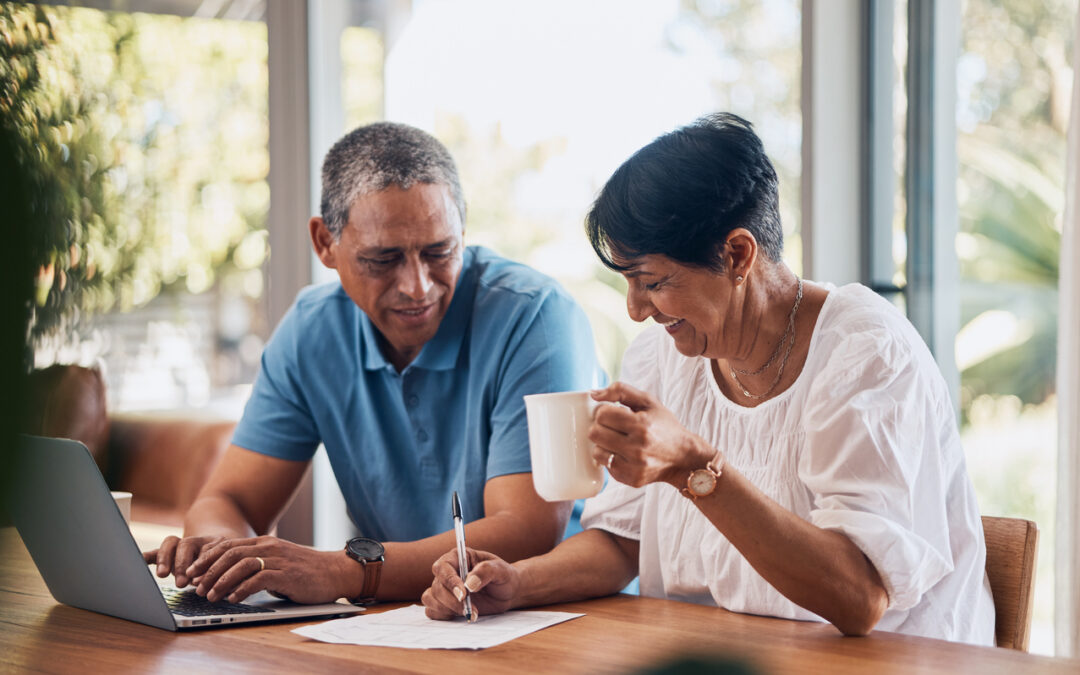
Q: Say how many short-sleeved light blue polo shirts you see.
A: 1